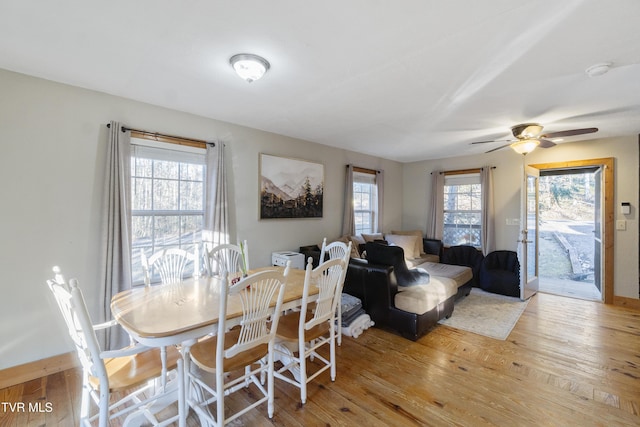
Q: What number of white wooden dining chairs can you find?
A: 6